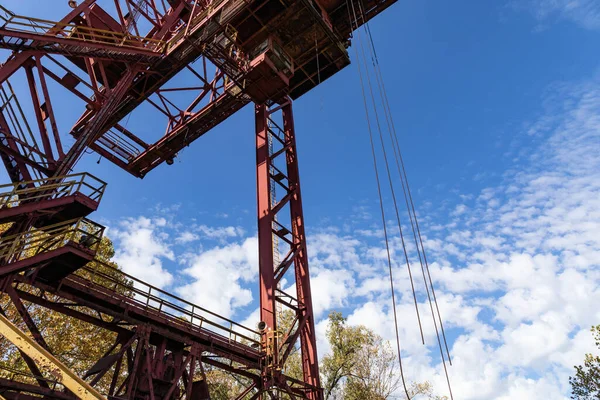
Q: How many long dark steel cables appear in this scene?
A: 4